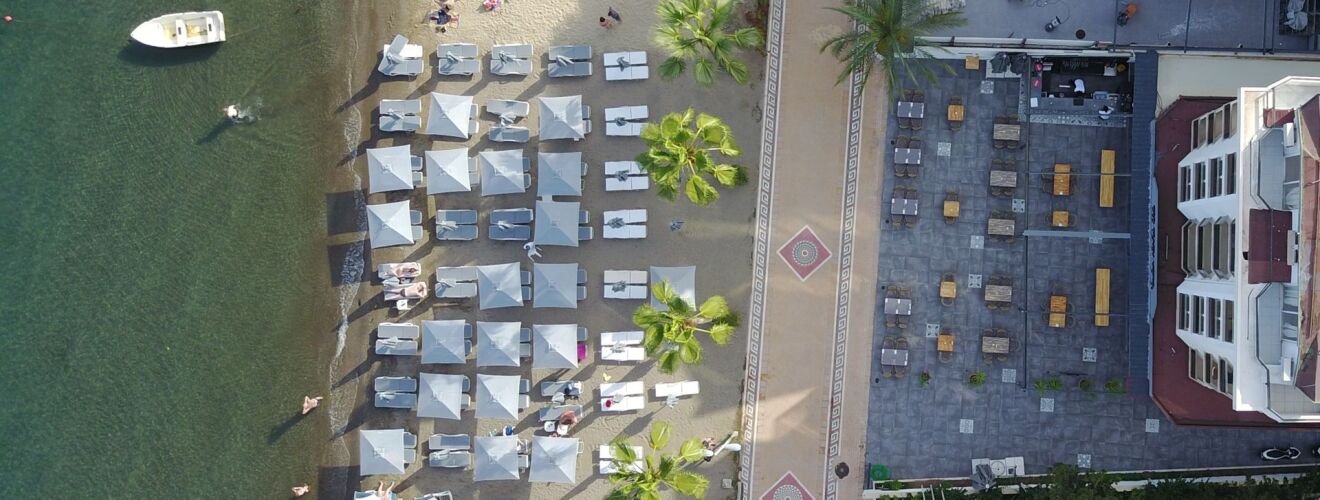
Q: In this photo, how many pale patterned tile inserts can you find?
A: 13